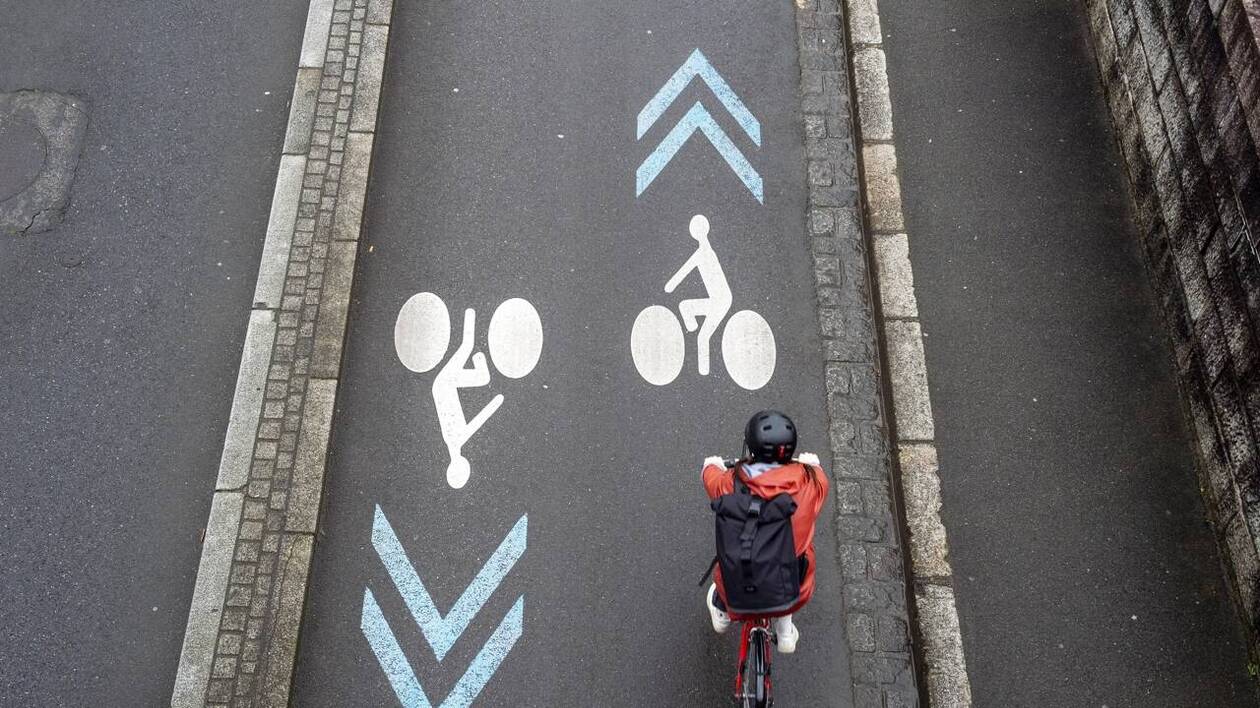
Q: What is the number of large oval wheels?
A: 4